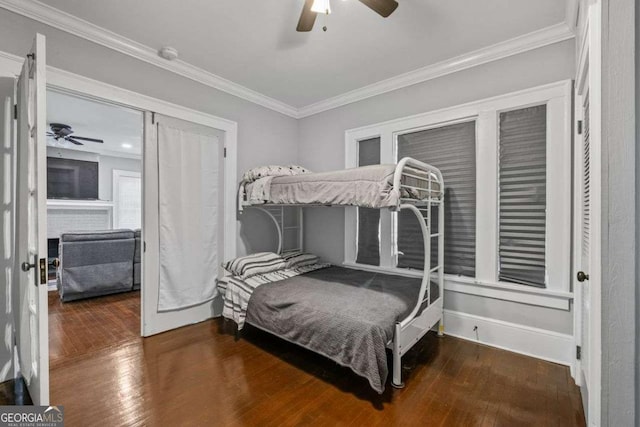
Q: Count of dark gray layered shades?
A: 3